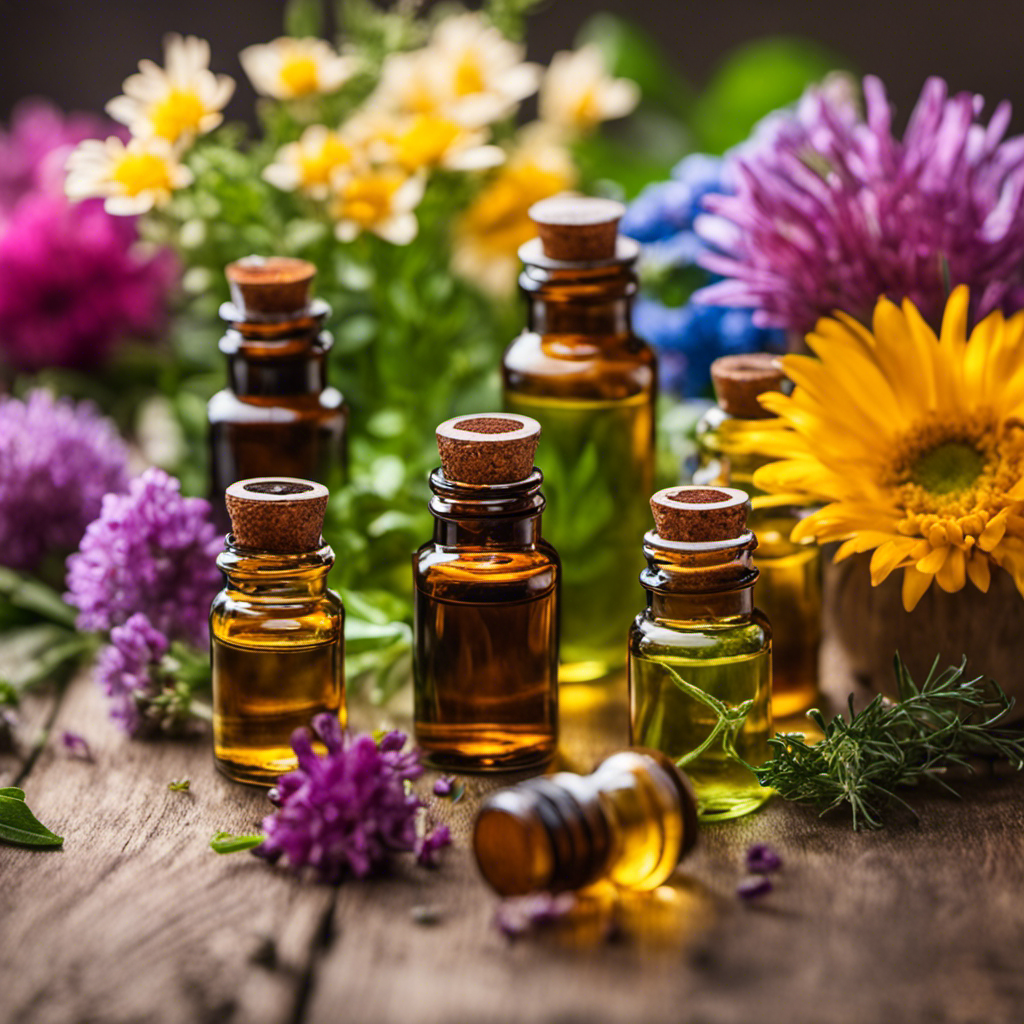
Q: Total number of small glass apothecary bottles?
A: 7